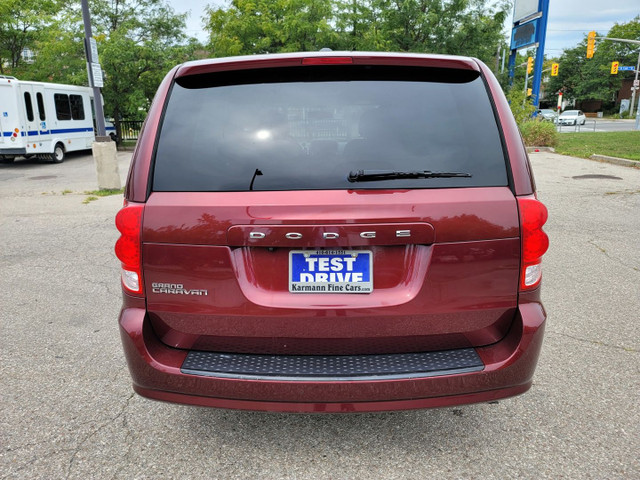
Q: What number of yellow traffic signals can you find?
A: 4